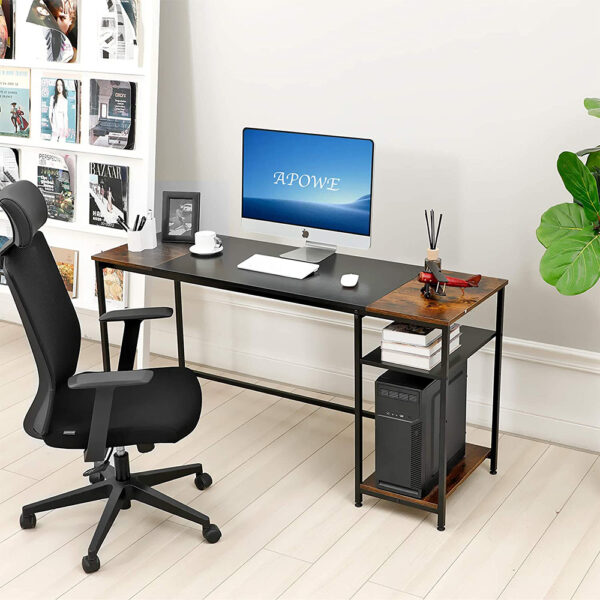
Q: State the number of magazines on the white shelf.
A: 12